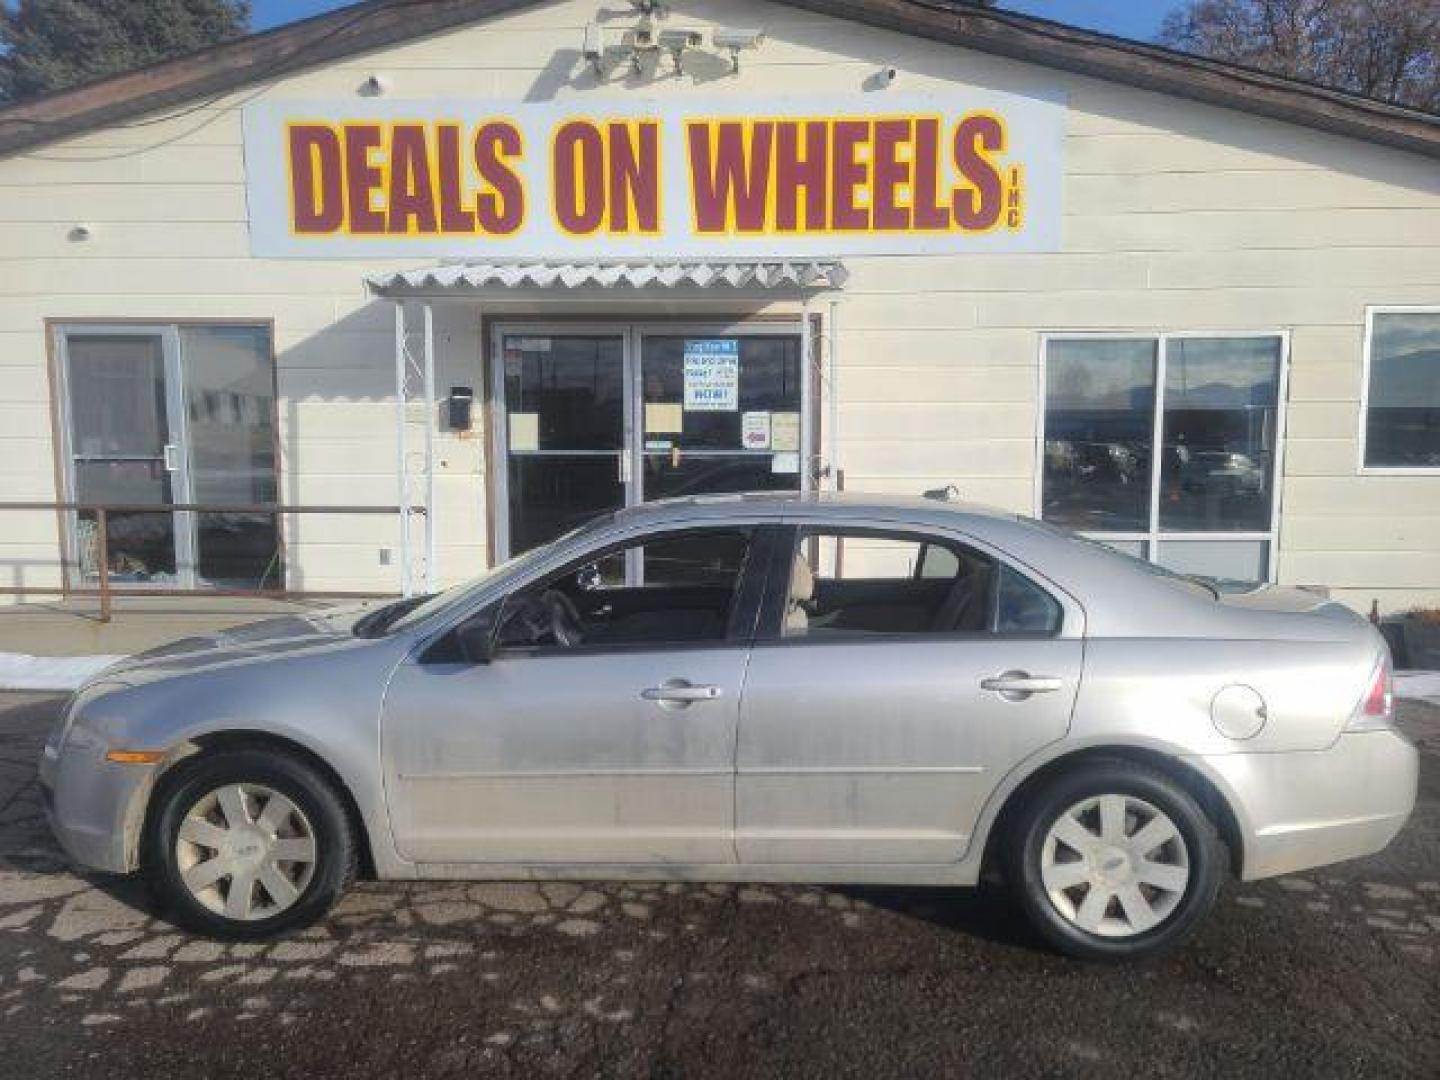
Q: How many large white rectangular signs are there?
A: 1